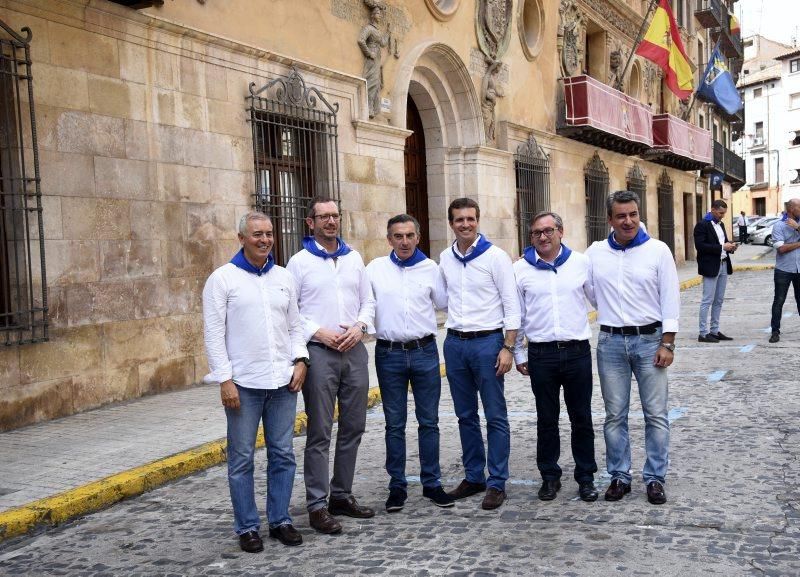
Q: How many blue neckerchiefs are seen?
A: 8